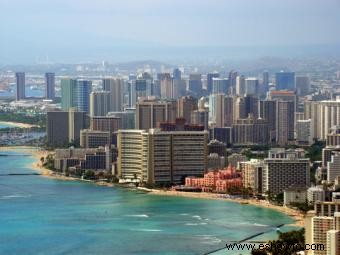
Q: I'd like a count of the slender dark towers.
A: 2